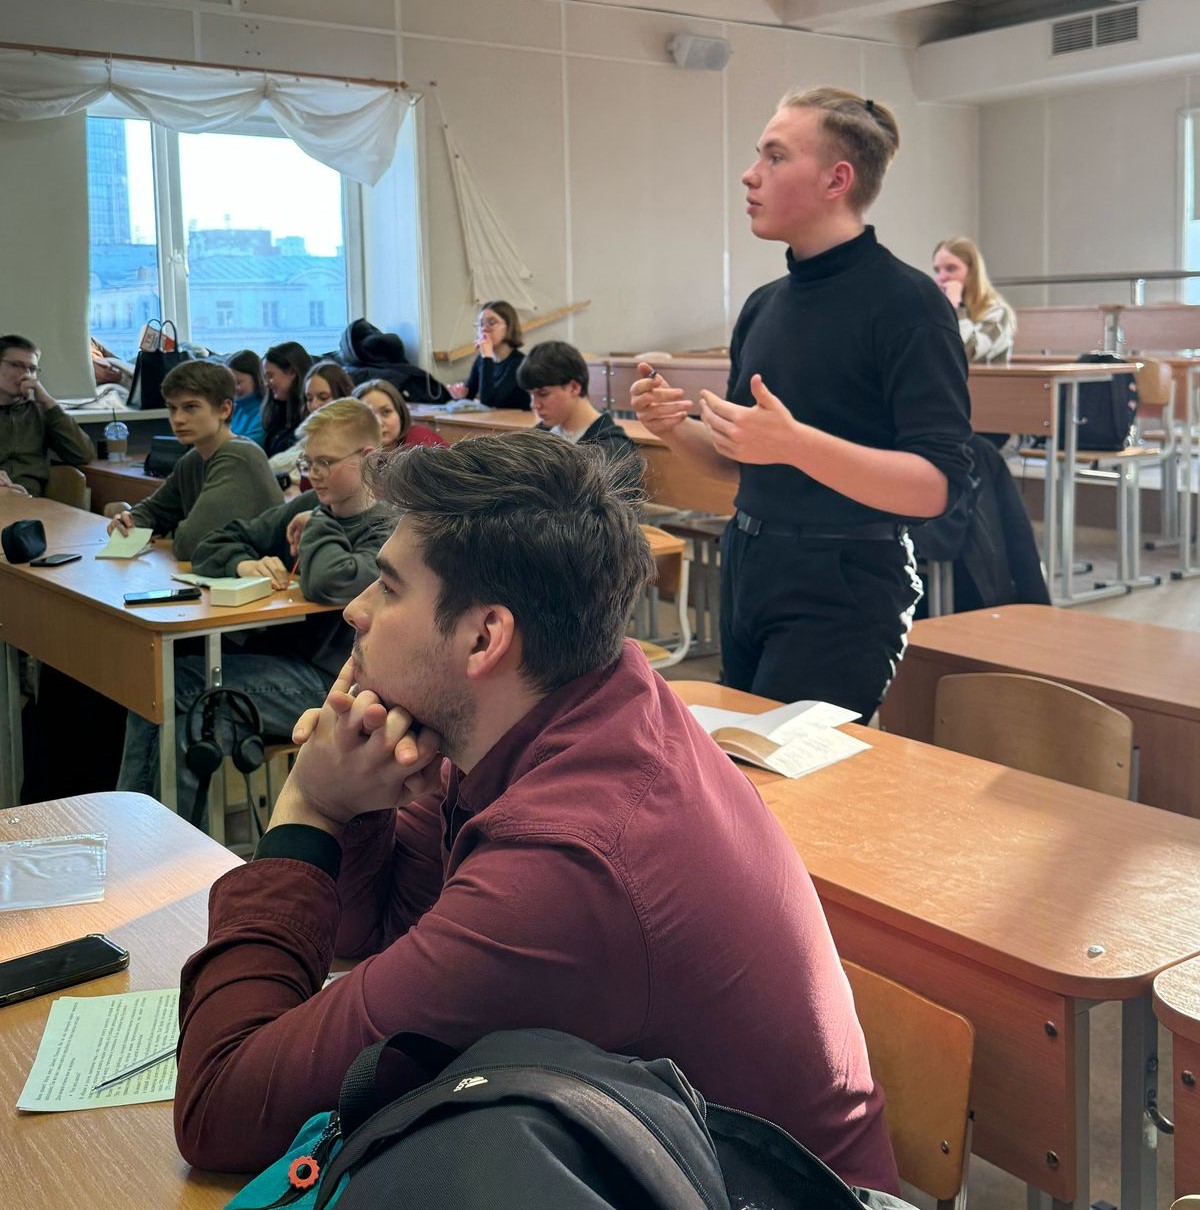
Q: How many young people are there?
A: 12